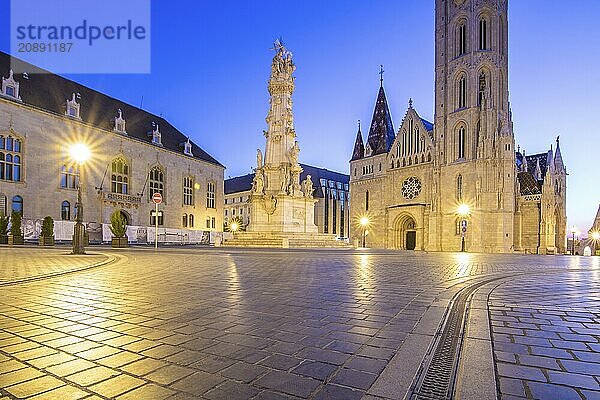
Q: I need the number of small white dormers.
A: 5